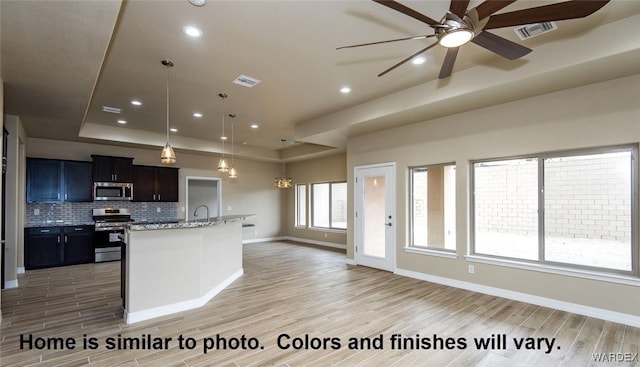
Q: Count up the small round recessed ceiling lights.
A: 9